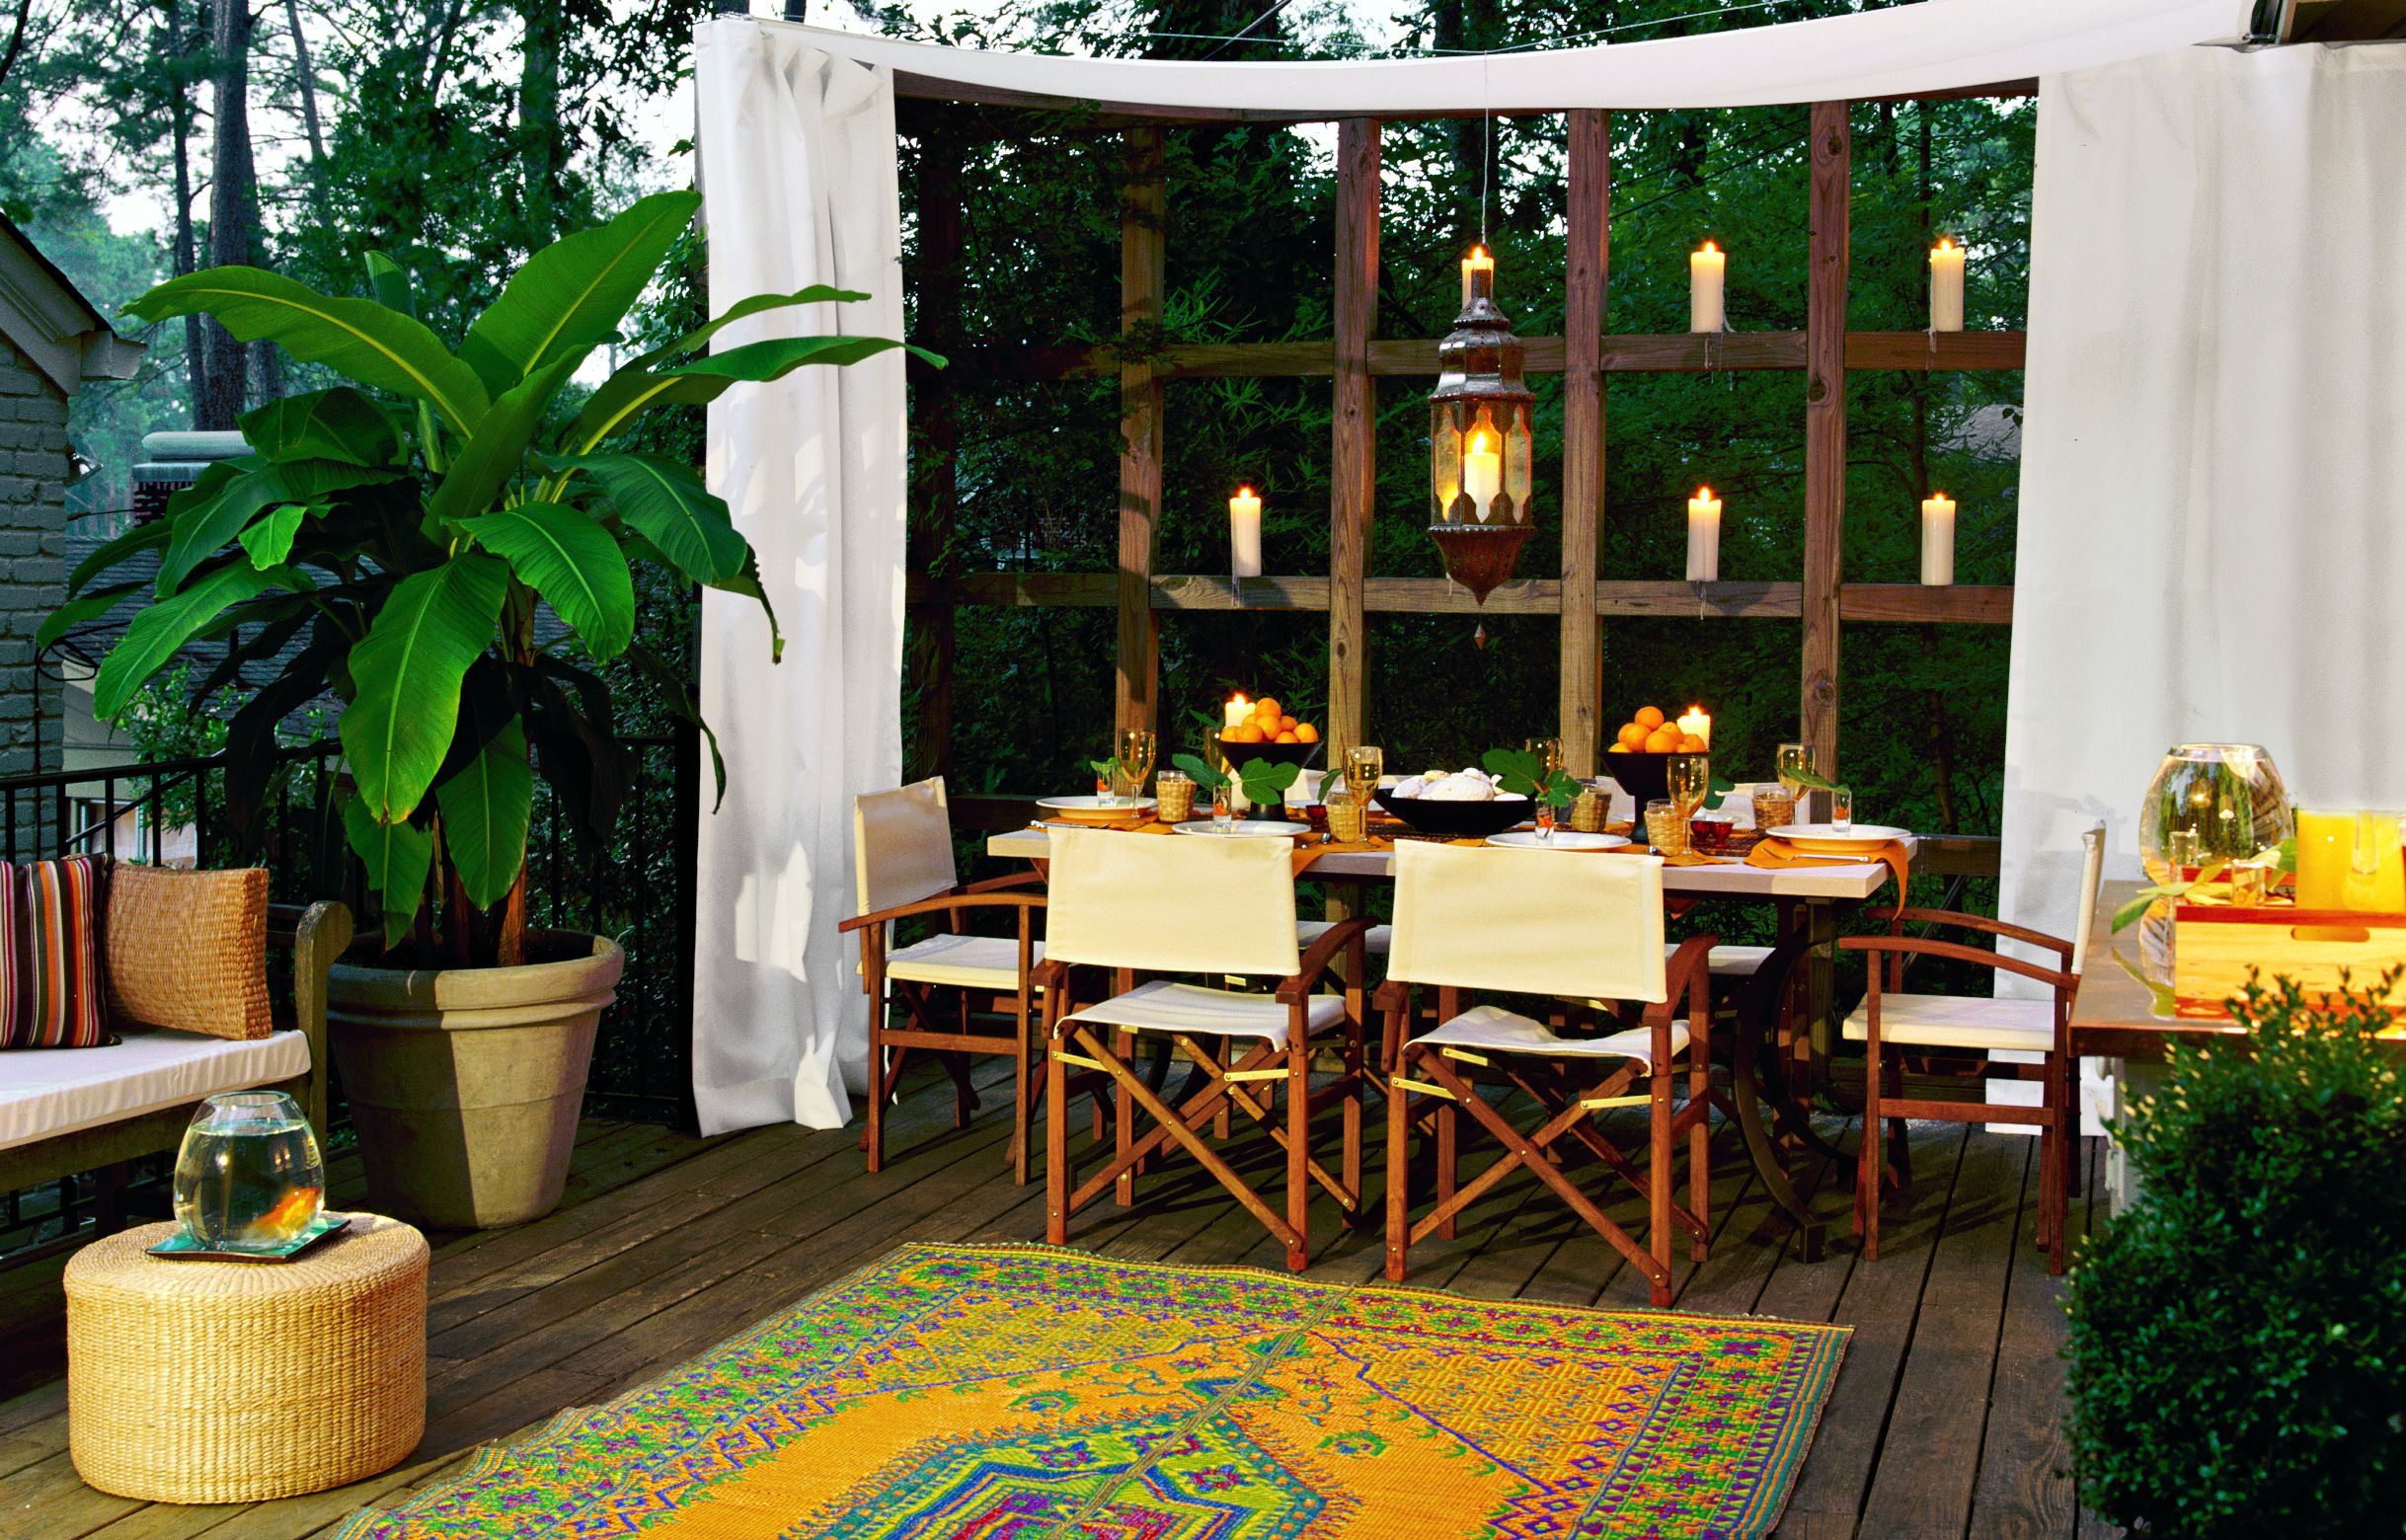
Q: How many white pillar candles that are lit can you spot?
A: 9